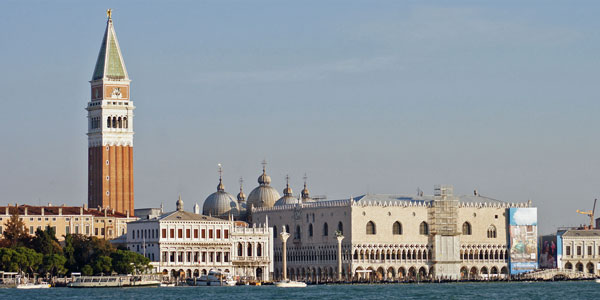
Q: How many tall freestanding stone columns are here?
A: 2